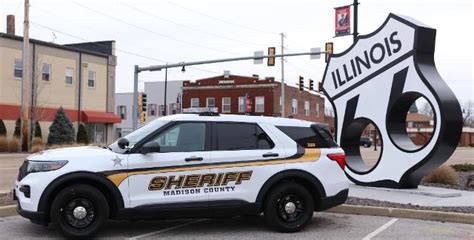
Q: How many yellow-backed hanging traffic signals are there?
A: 2